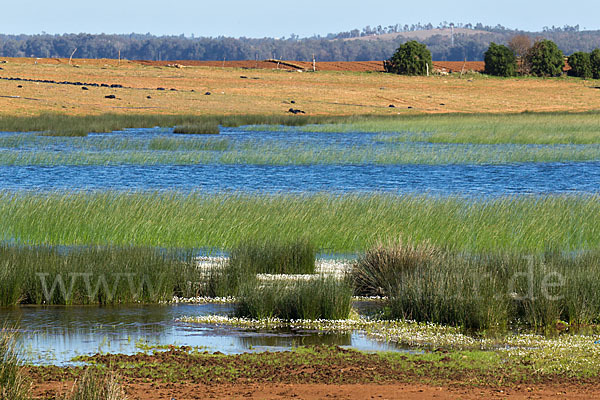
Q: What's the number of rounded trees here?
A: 5